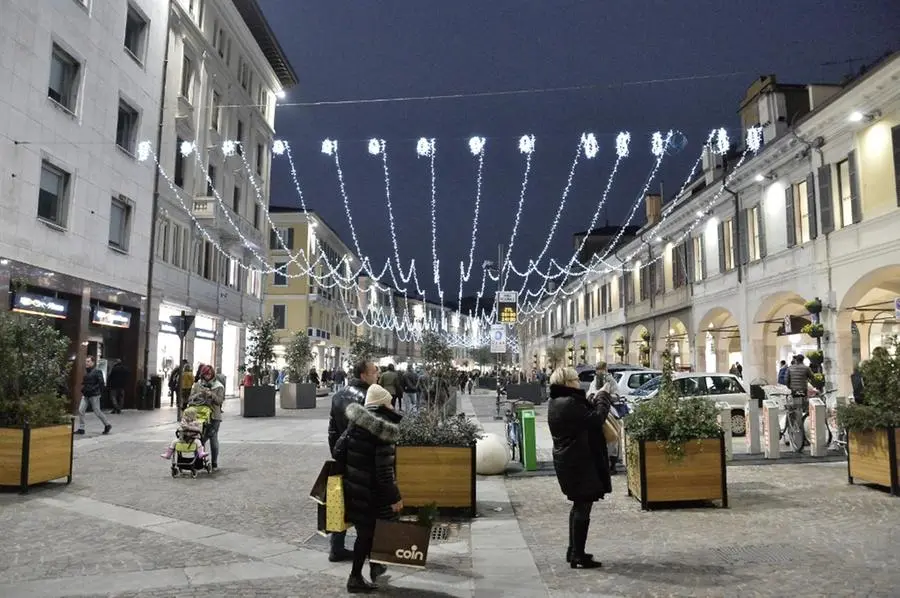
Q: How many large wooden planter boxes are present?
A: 4